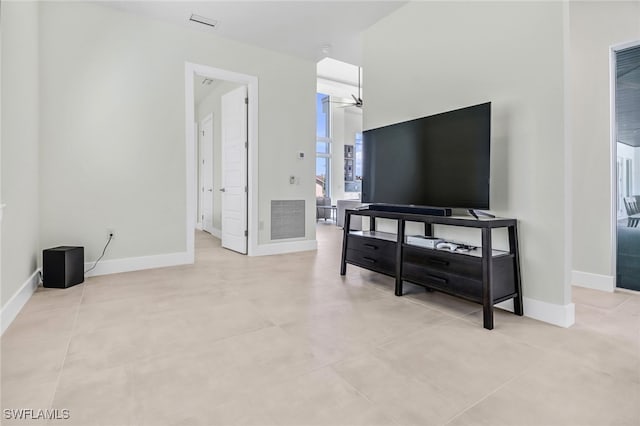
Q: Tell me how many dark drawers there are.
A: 4